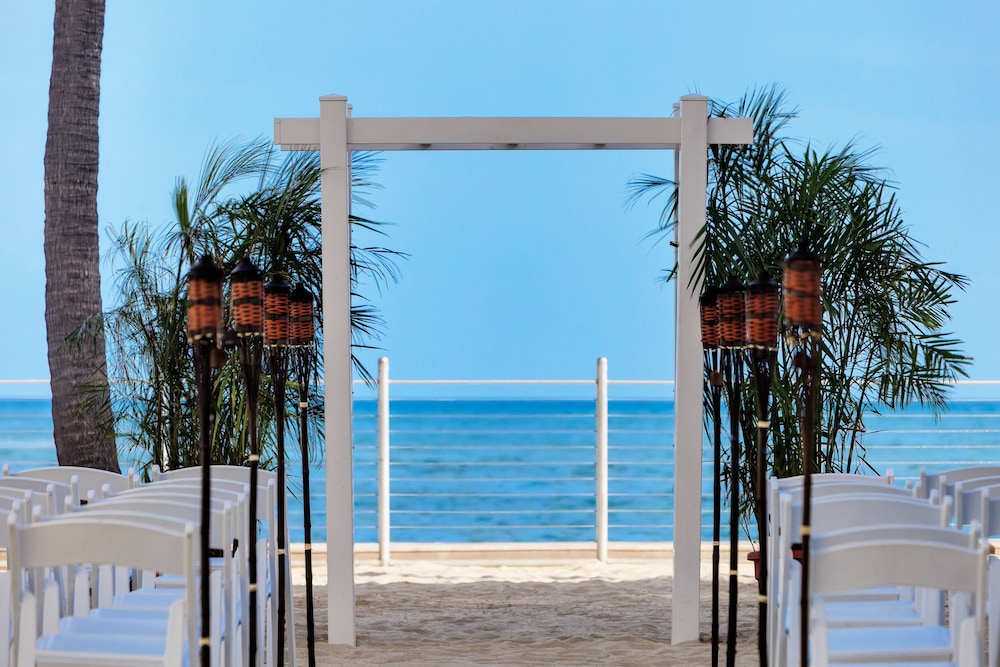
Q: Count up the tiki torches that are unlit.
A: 8